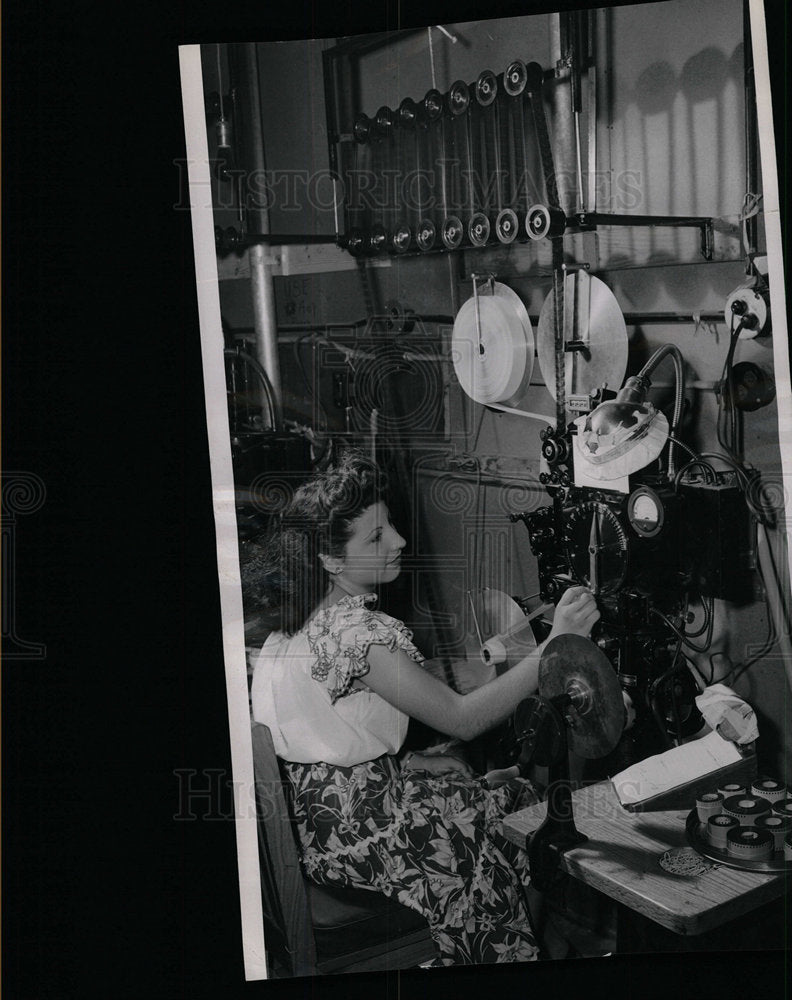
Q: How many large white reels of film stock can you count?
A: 2